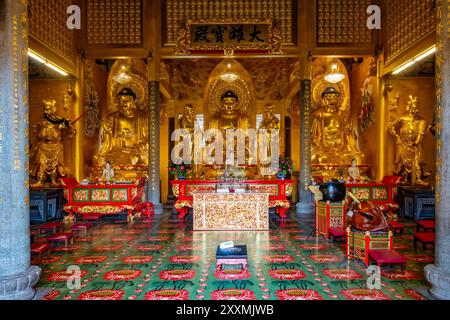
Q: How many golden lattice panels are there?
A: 5